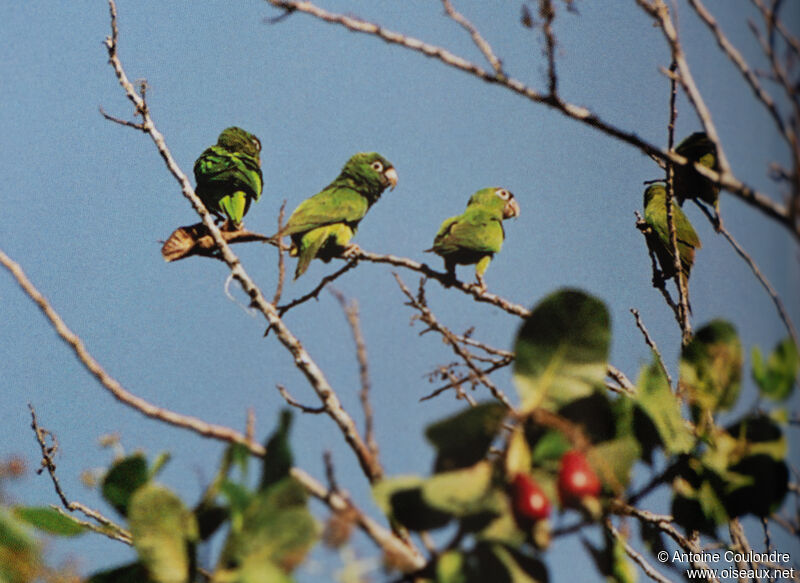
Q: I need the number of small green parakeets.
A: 5